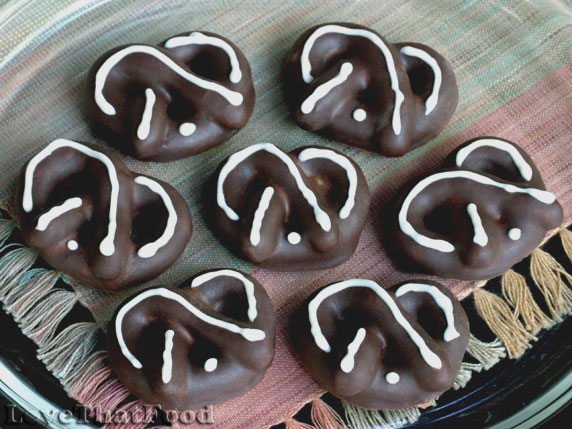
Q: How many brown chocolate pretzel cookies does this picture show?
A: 7